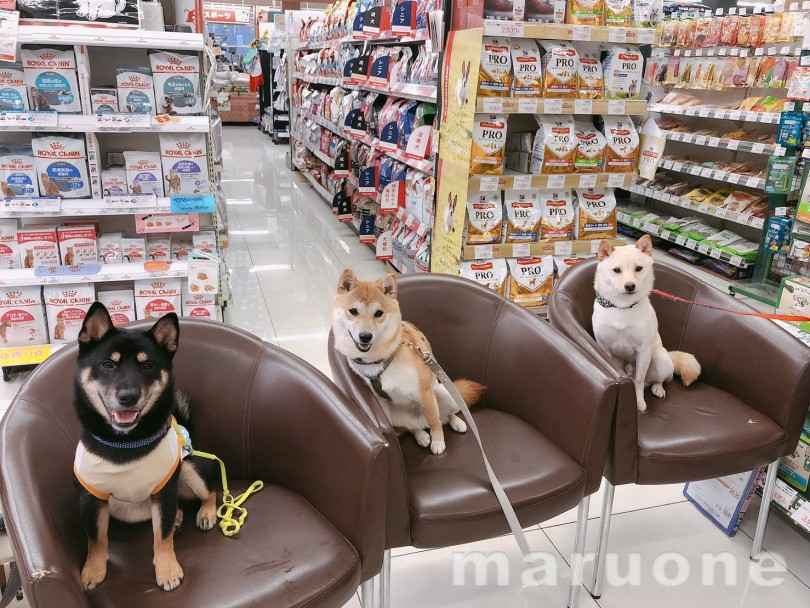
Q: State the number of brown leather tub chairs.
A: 3